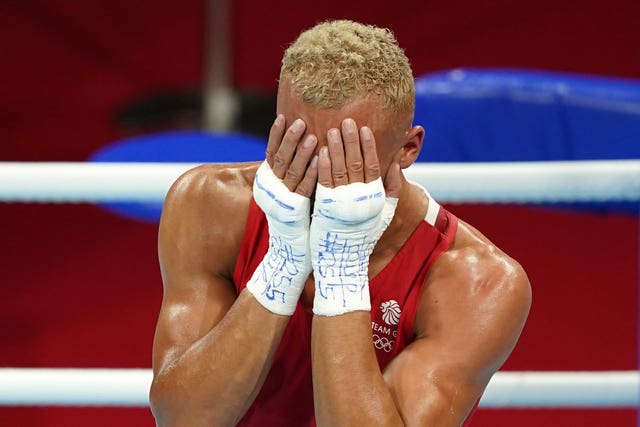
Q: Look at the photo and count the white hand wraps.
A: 2